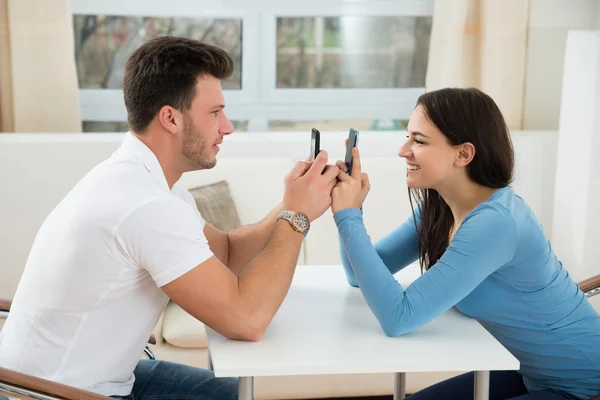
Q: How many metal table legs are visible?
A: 3